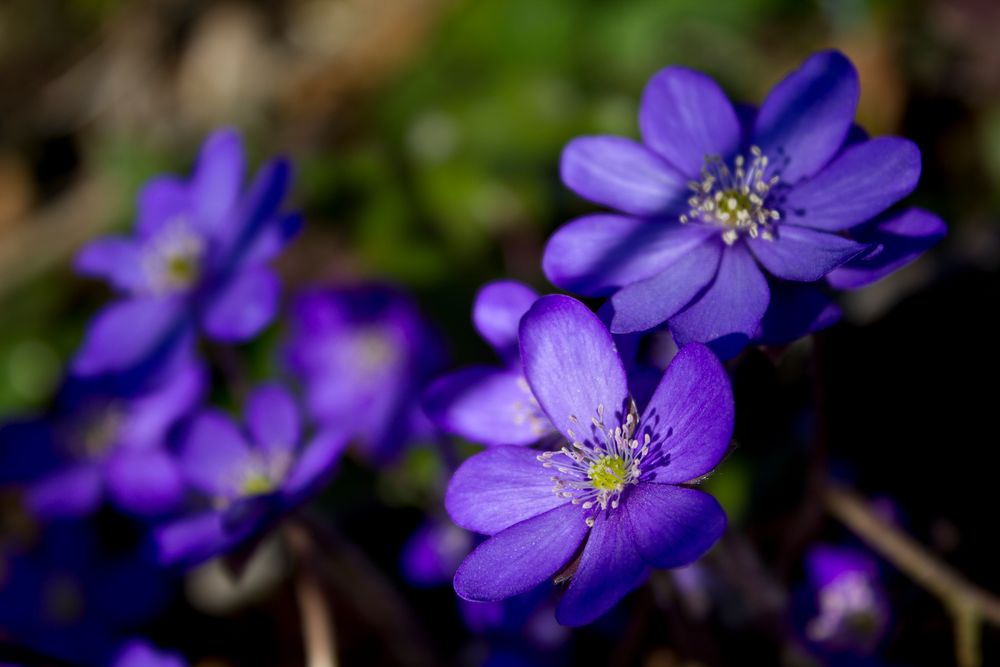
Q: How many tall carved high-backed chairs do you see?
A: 0